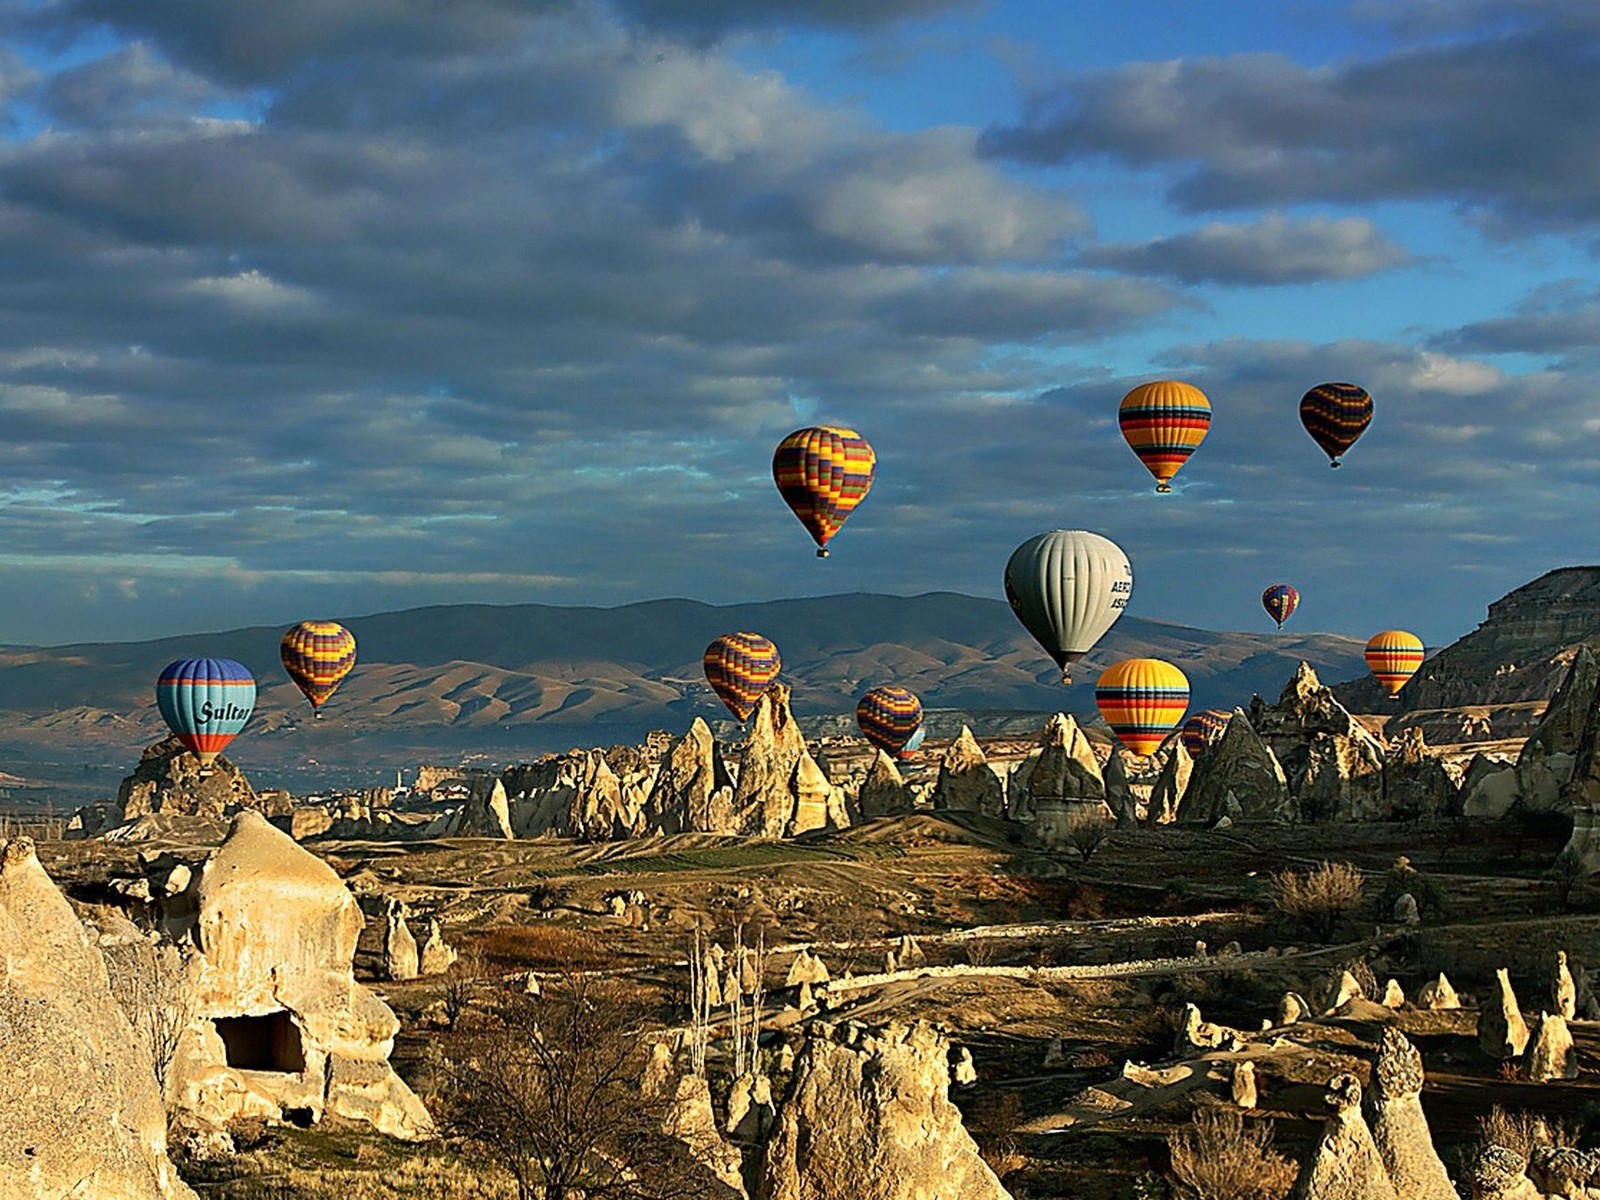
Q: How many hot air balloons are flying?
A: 13